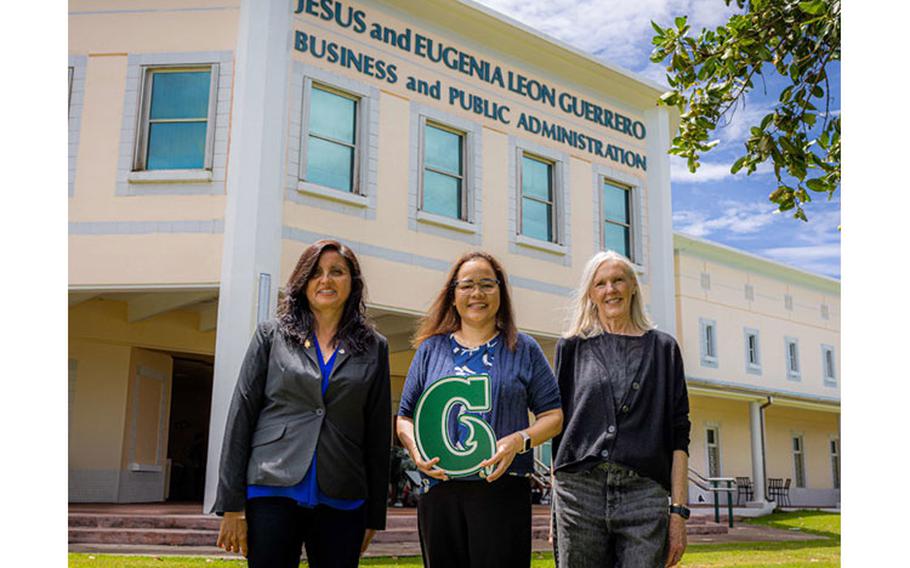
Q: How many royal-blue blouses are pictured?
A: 1